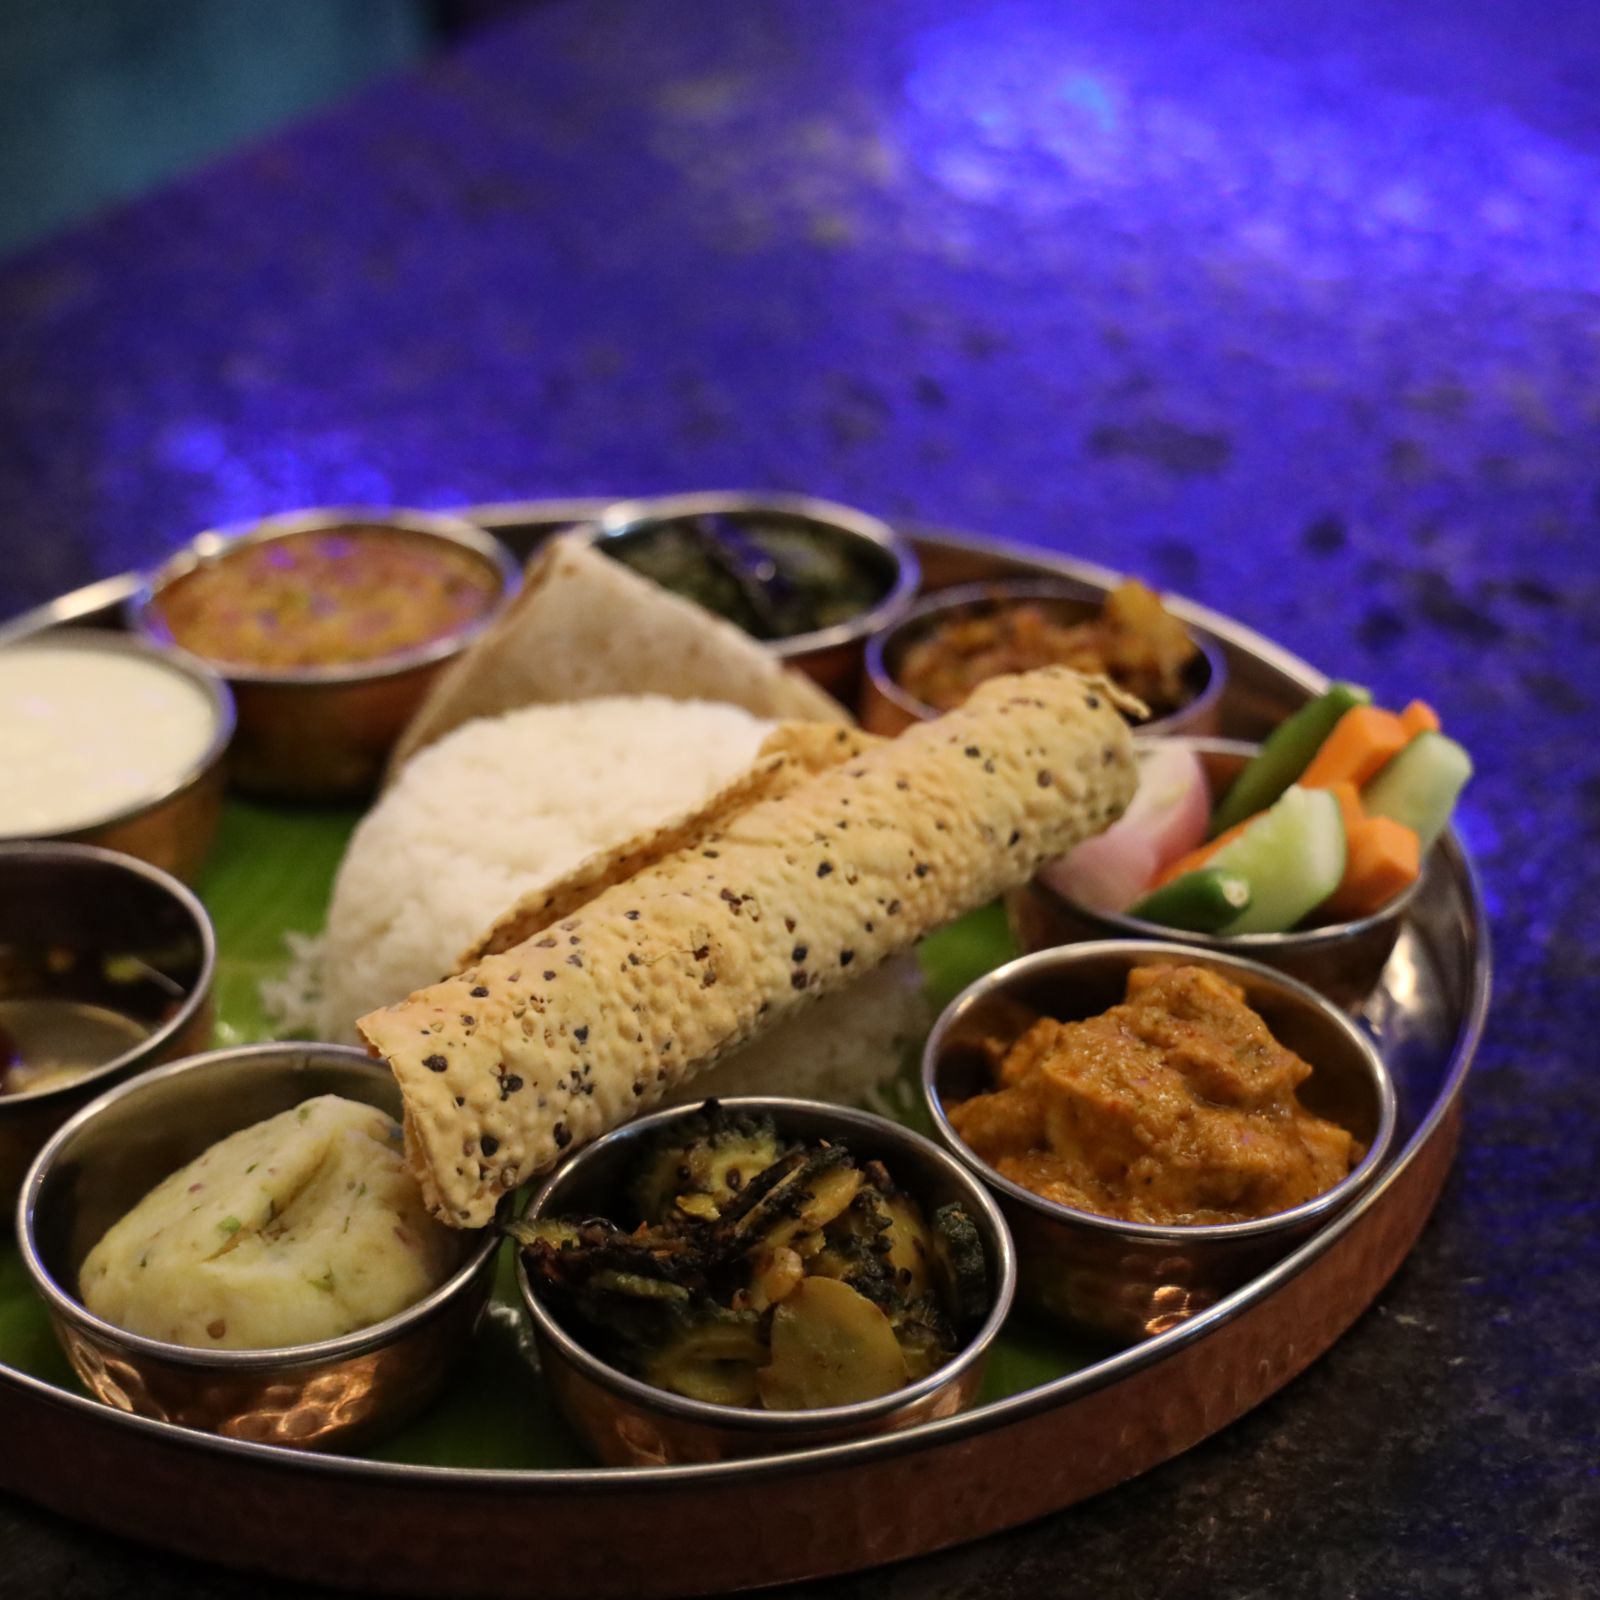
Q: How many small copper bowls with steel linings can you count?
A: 9